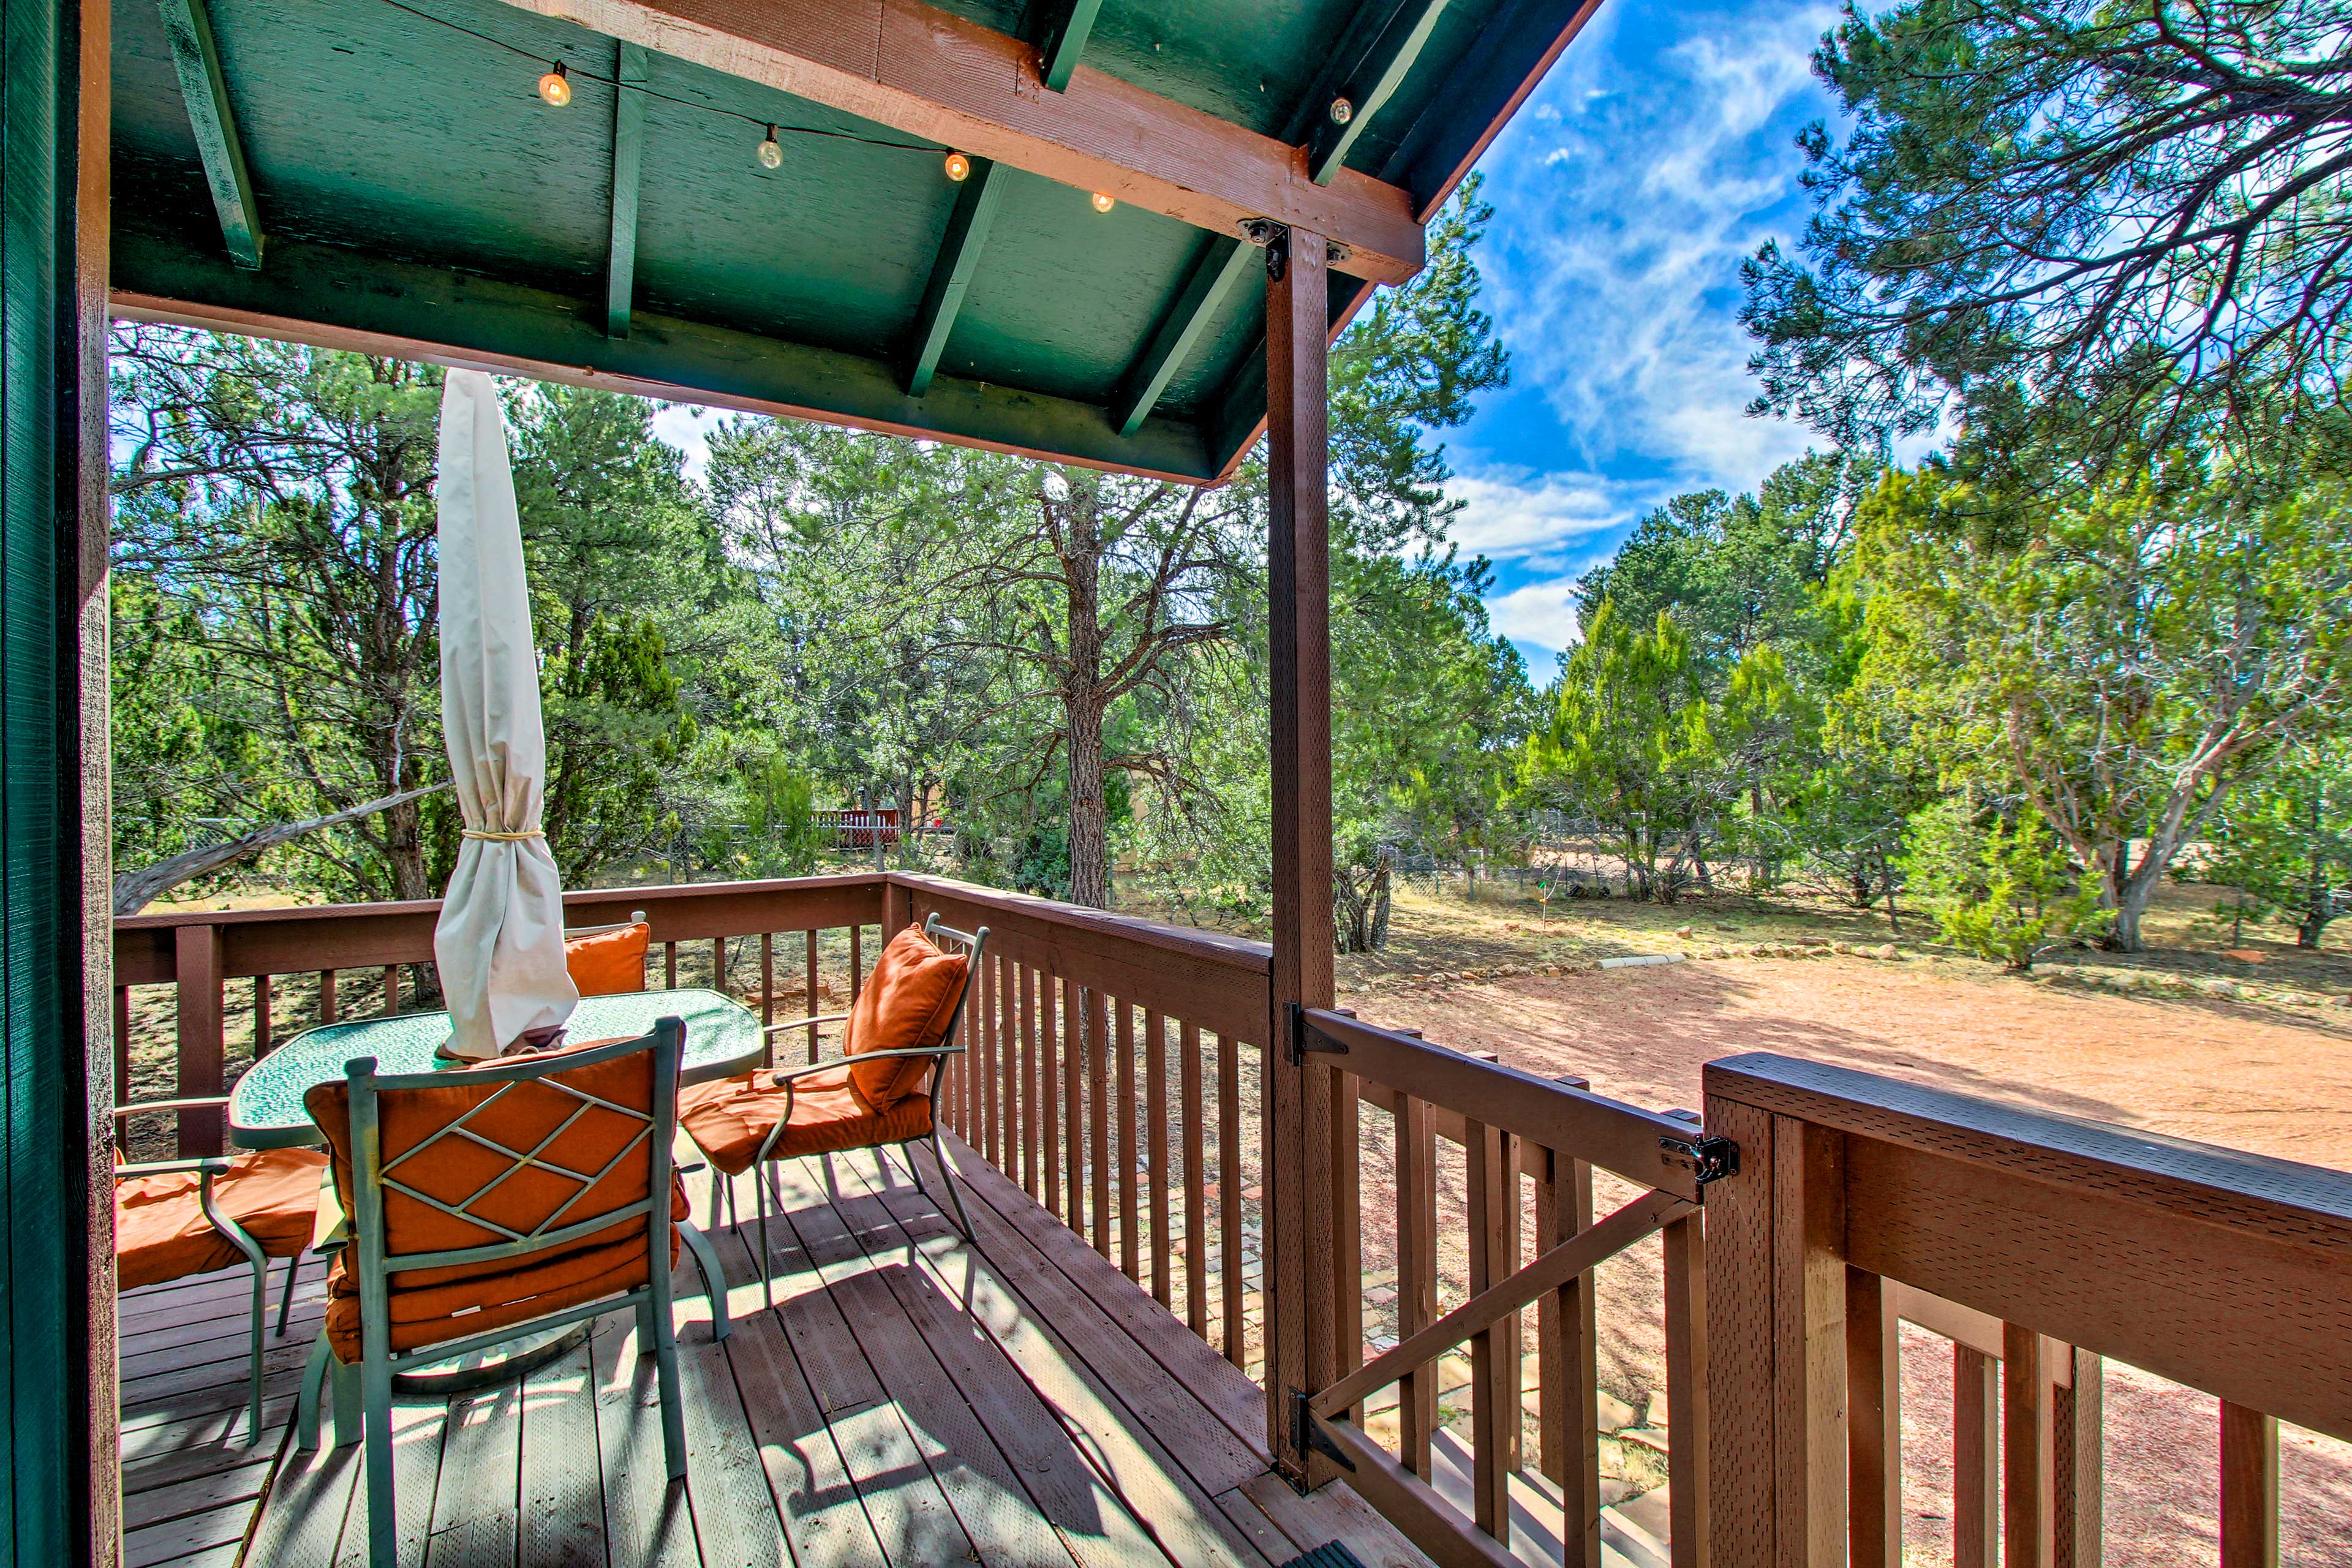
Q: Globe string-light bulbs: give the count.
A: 5